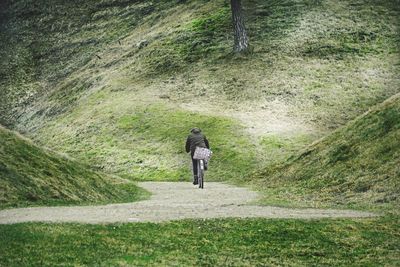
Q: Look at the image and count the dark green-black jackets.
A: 1